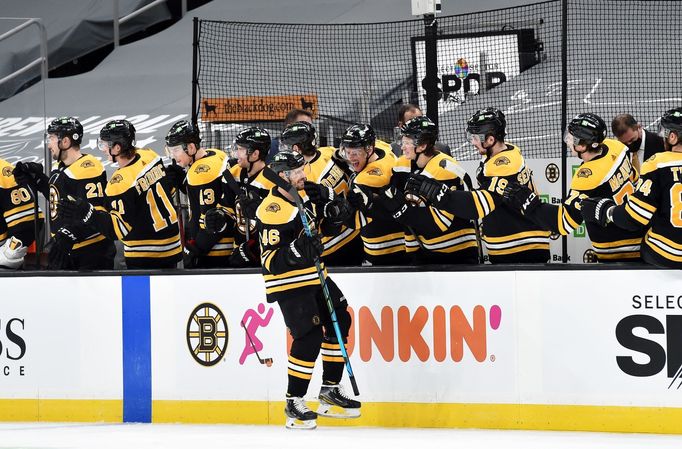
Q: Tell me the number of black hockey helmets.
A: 11